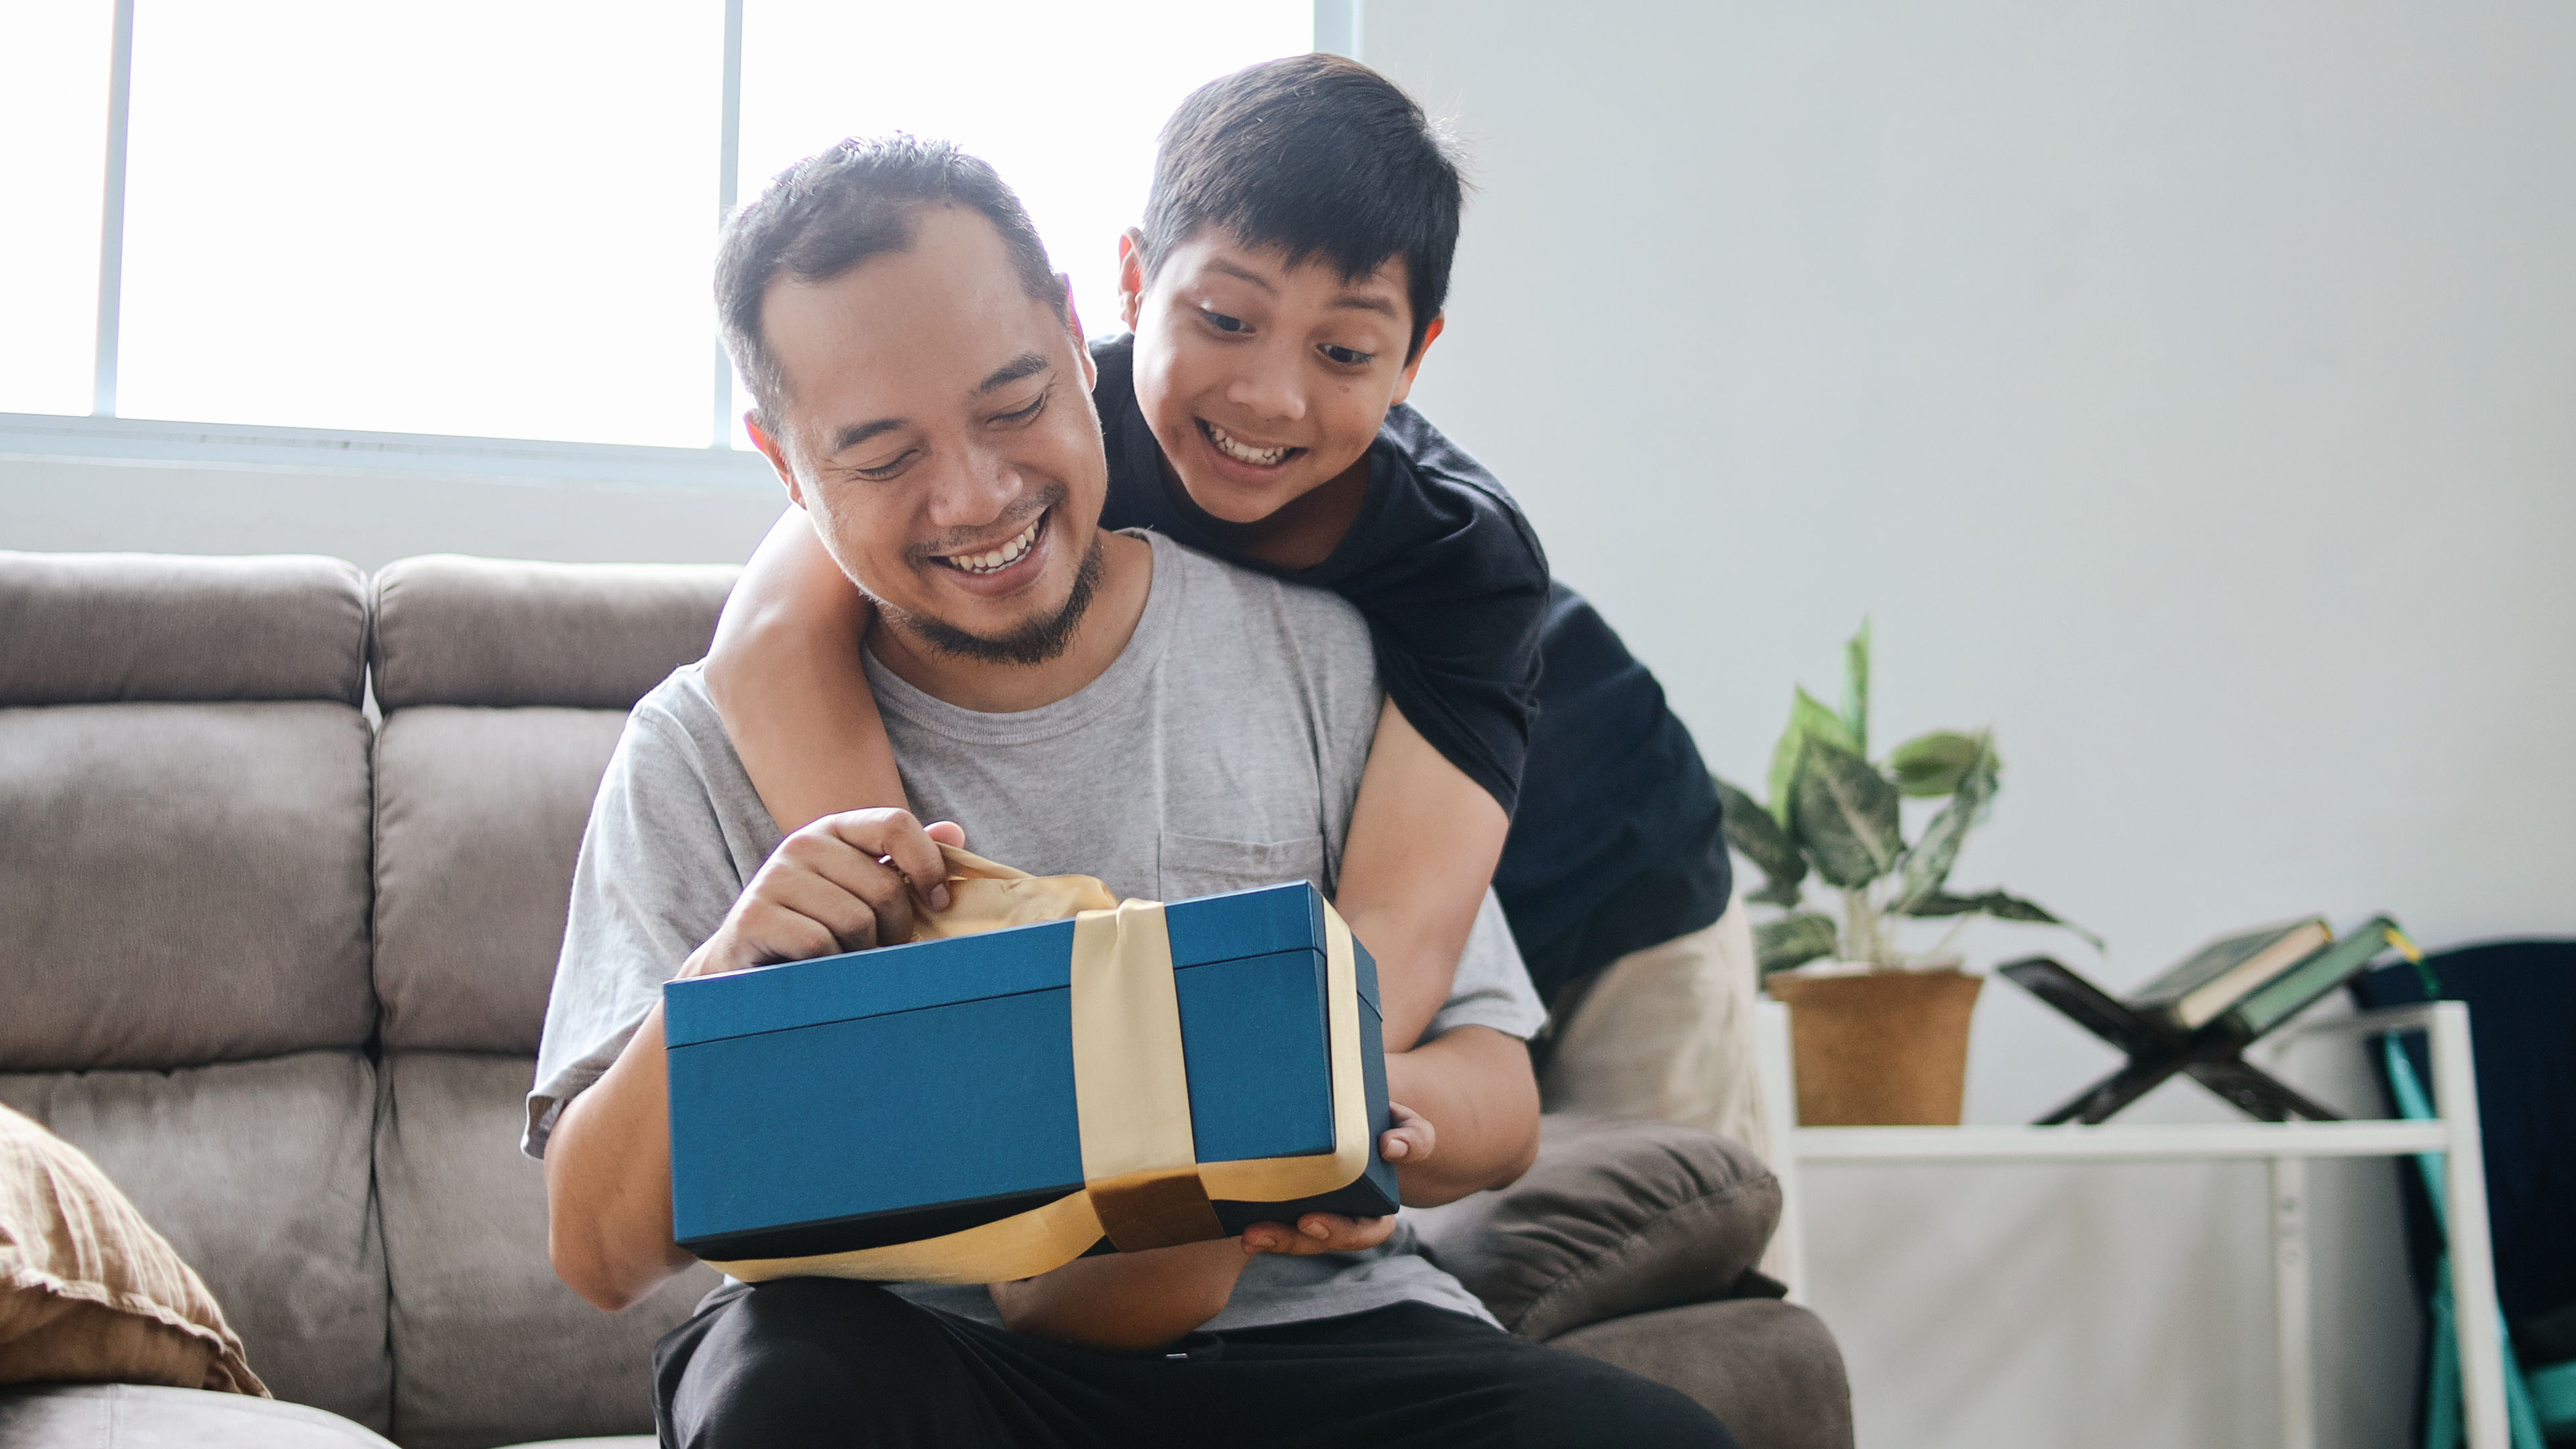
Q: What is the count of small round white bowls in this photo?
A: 0